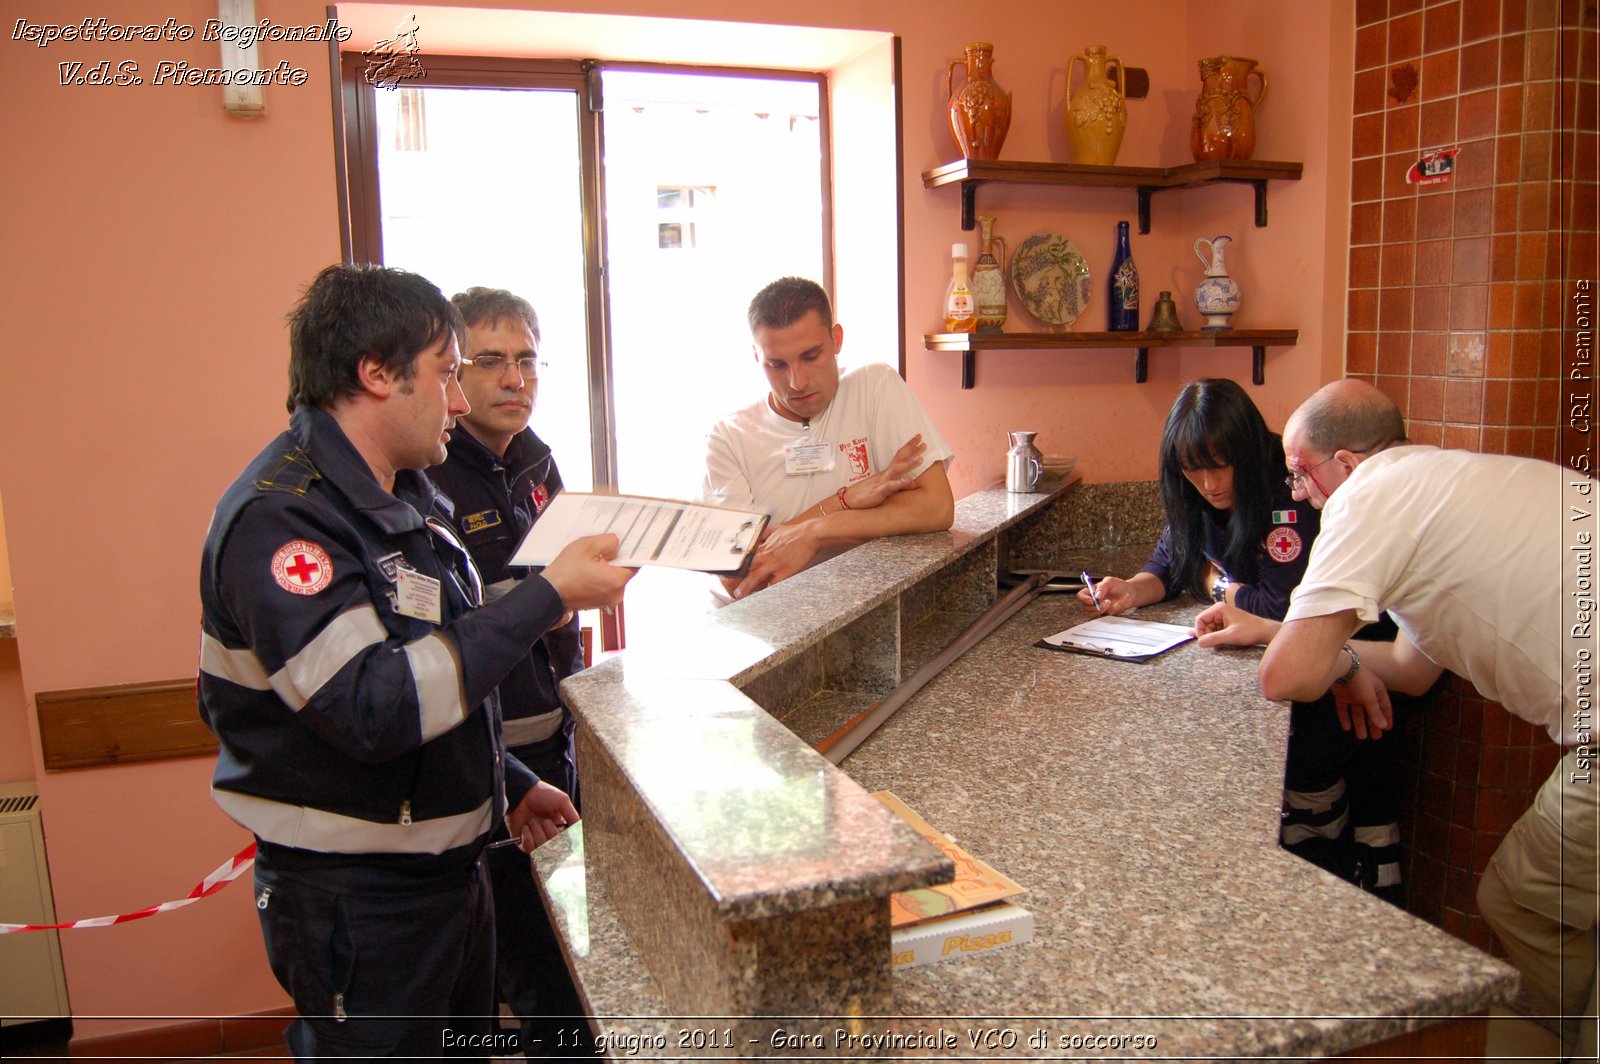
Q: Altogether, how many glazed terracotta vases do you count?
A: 3